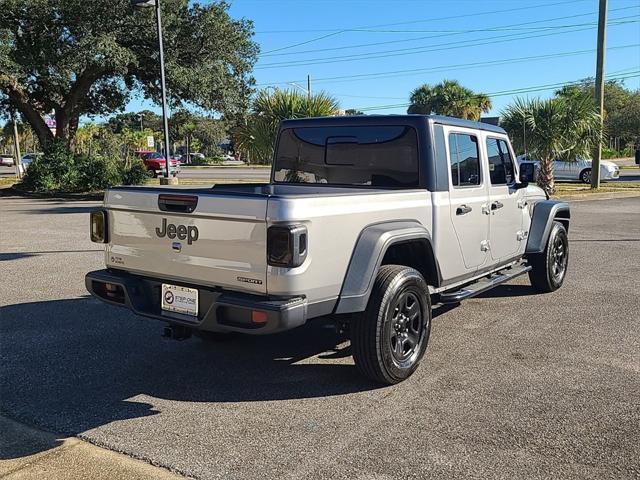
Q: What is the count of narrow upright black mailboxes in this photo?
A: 0